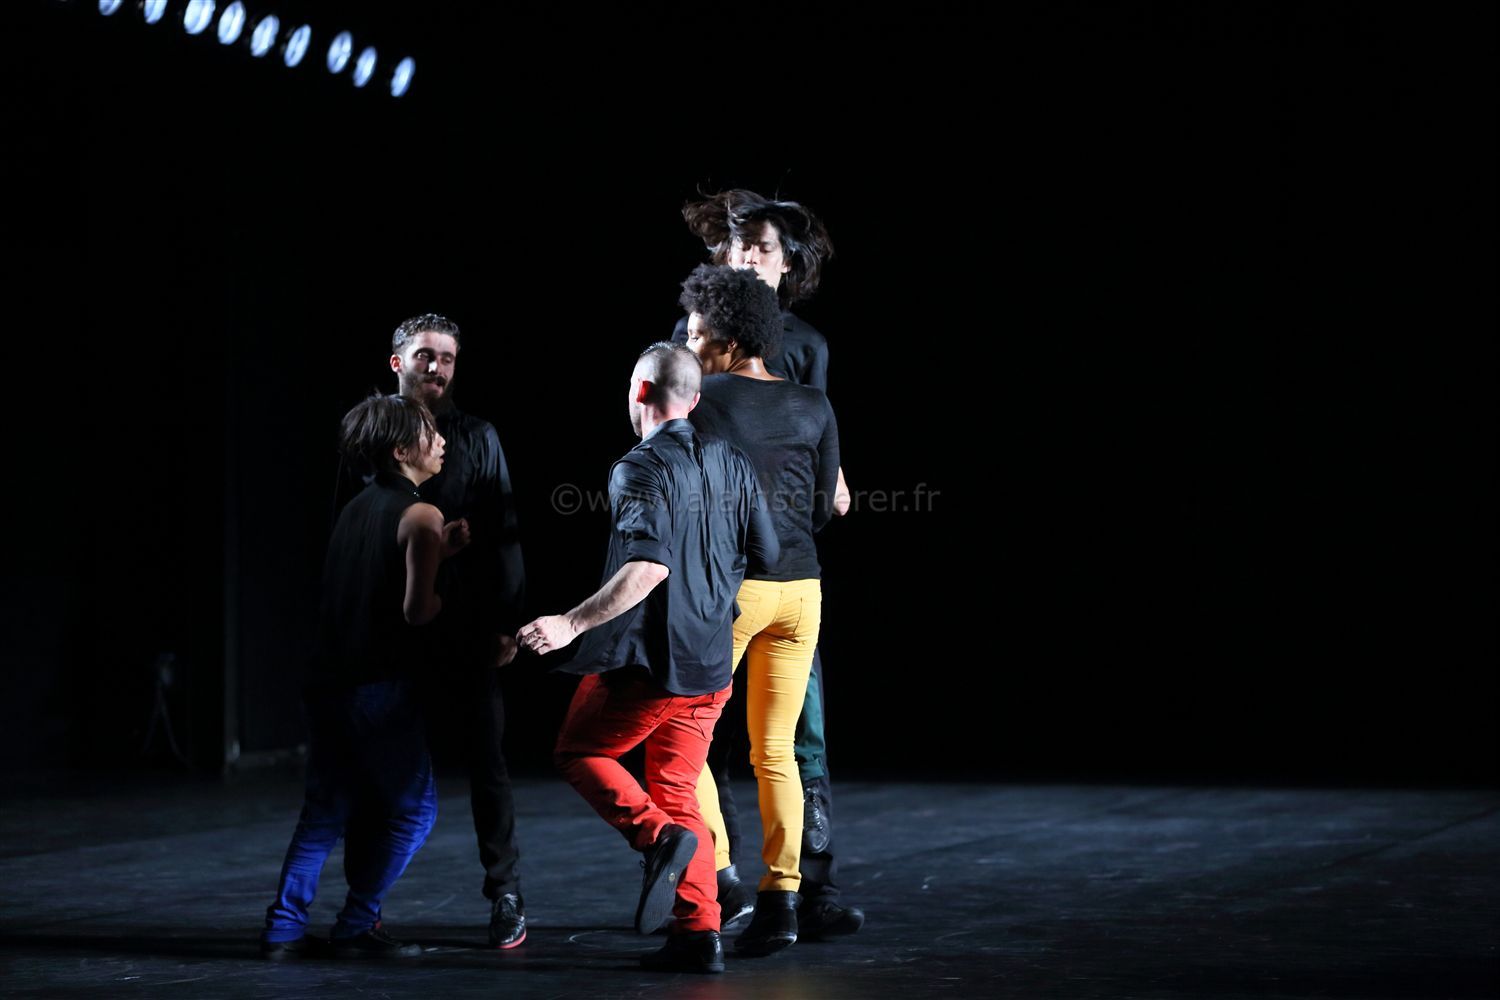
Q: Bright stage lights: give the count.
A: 9